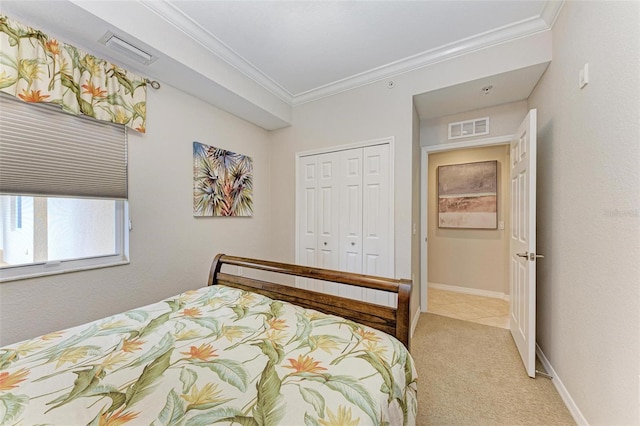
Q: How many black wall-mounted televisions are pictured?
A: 0